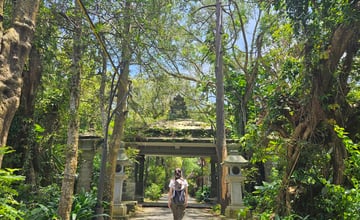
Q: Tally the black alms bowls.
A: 0